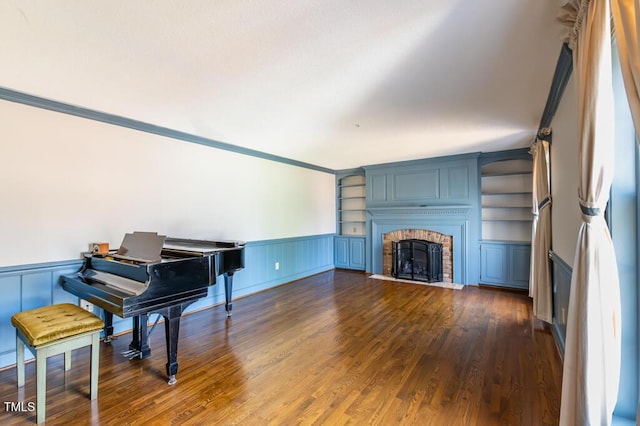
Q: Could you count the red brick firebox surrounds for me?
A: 1